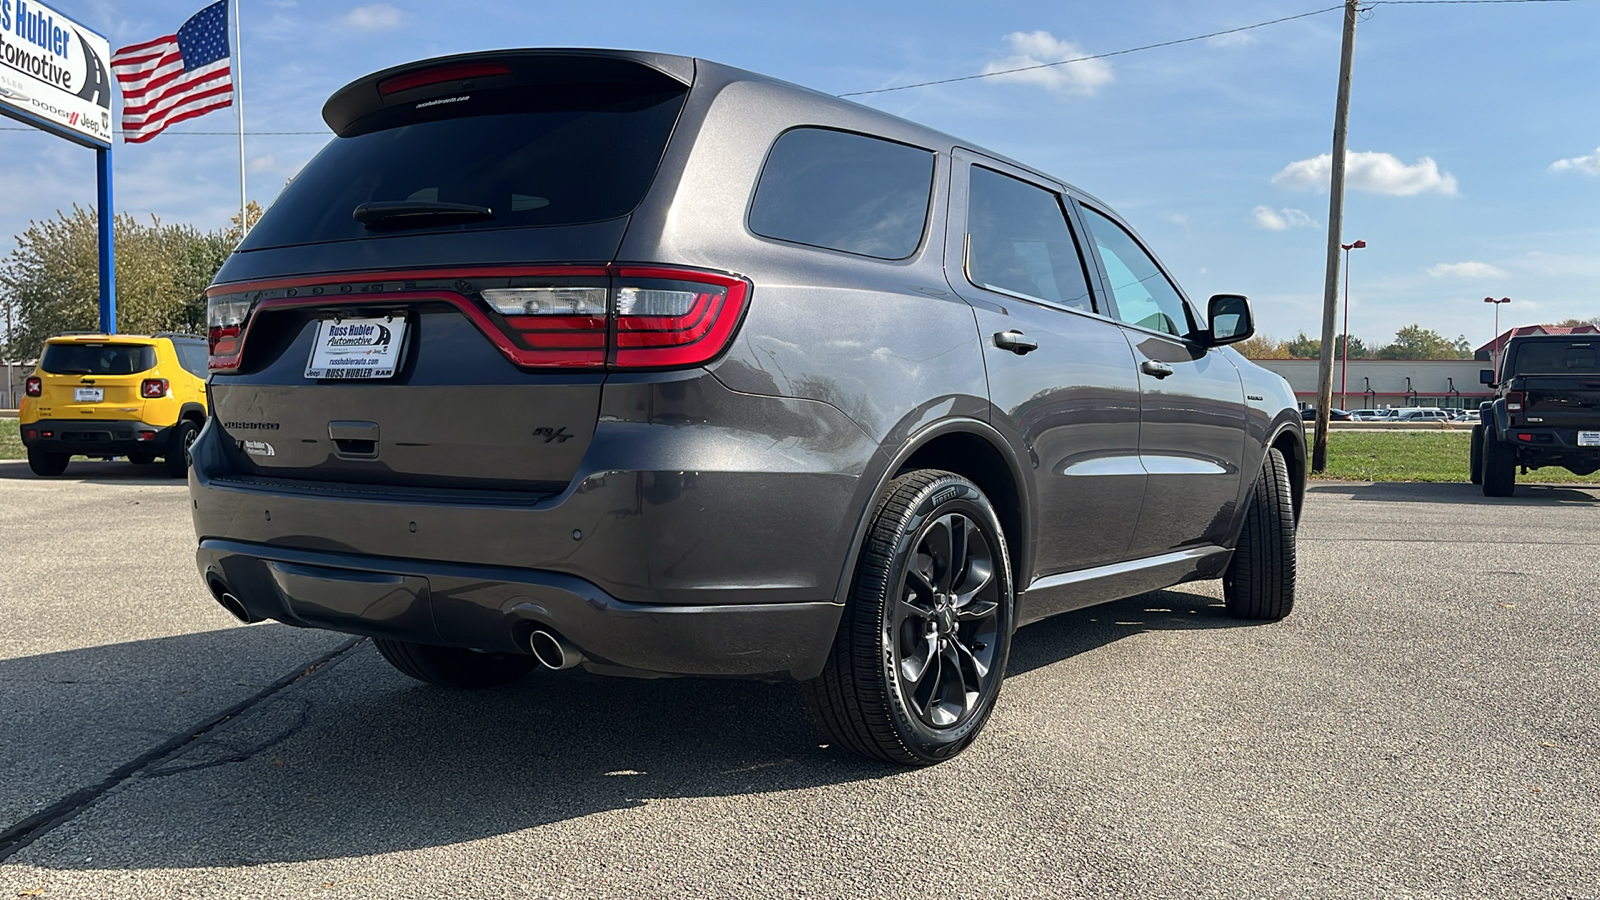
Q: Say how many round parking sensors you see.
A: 4